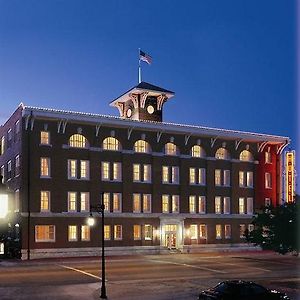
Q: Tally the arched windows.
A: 7